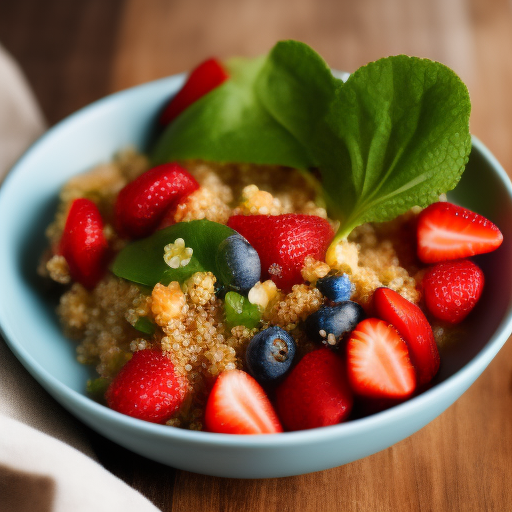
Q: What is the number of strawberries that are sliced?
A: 3